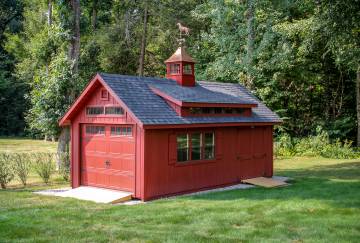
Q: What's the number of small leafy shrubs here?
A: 4